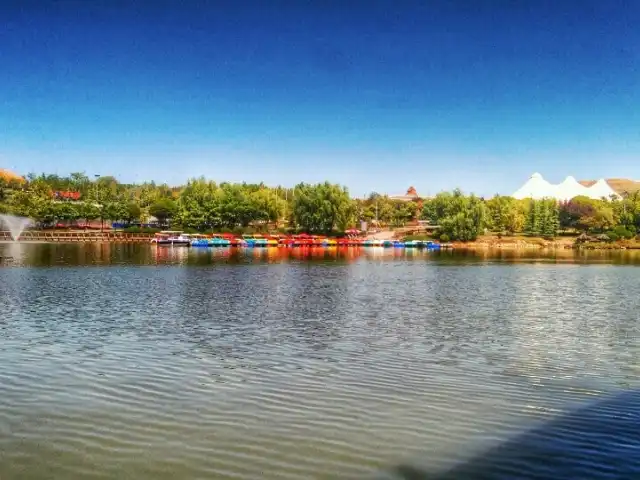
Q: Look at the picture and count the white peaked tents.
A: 3